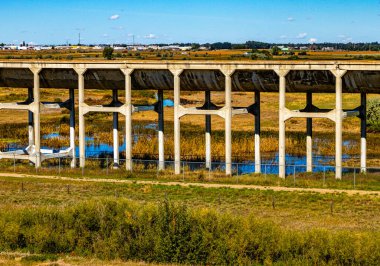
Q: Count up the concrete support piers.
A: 15